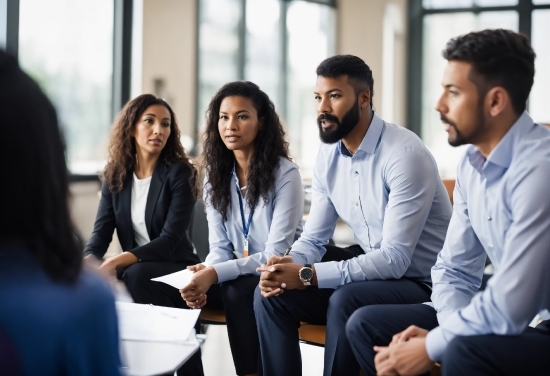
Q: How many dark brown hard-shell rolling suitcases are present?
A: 0